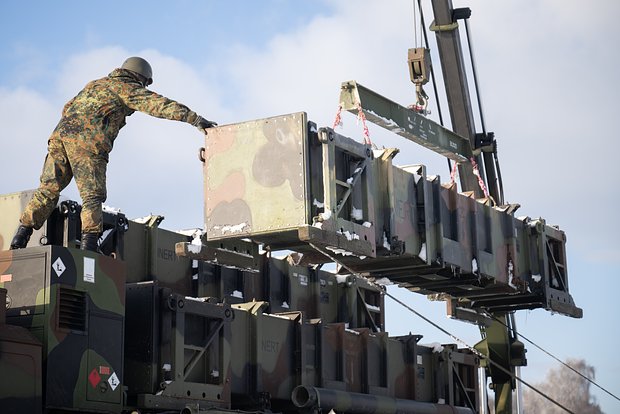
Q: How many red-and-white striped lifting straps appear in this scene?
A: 4